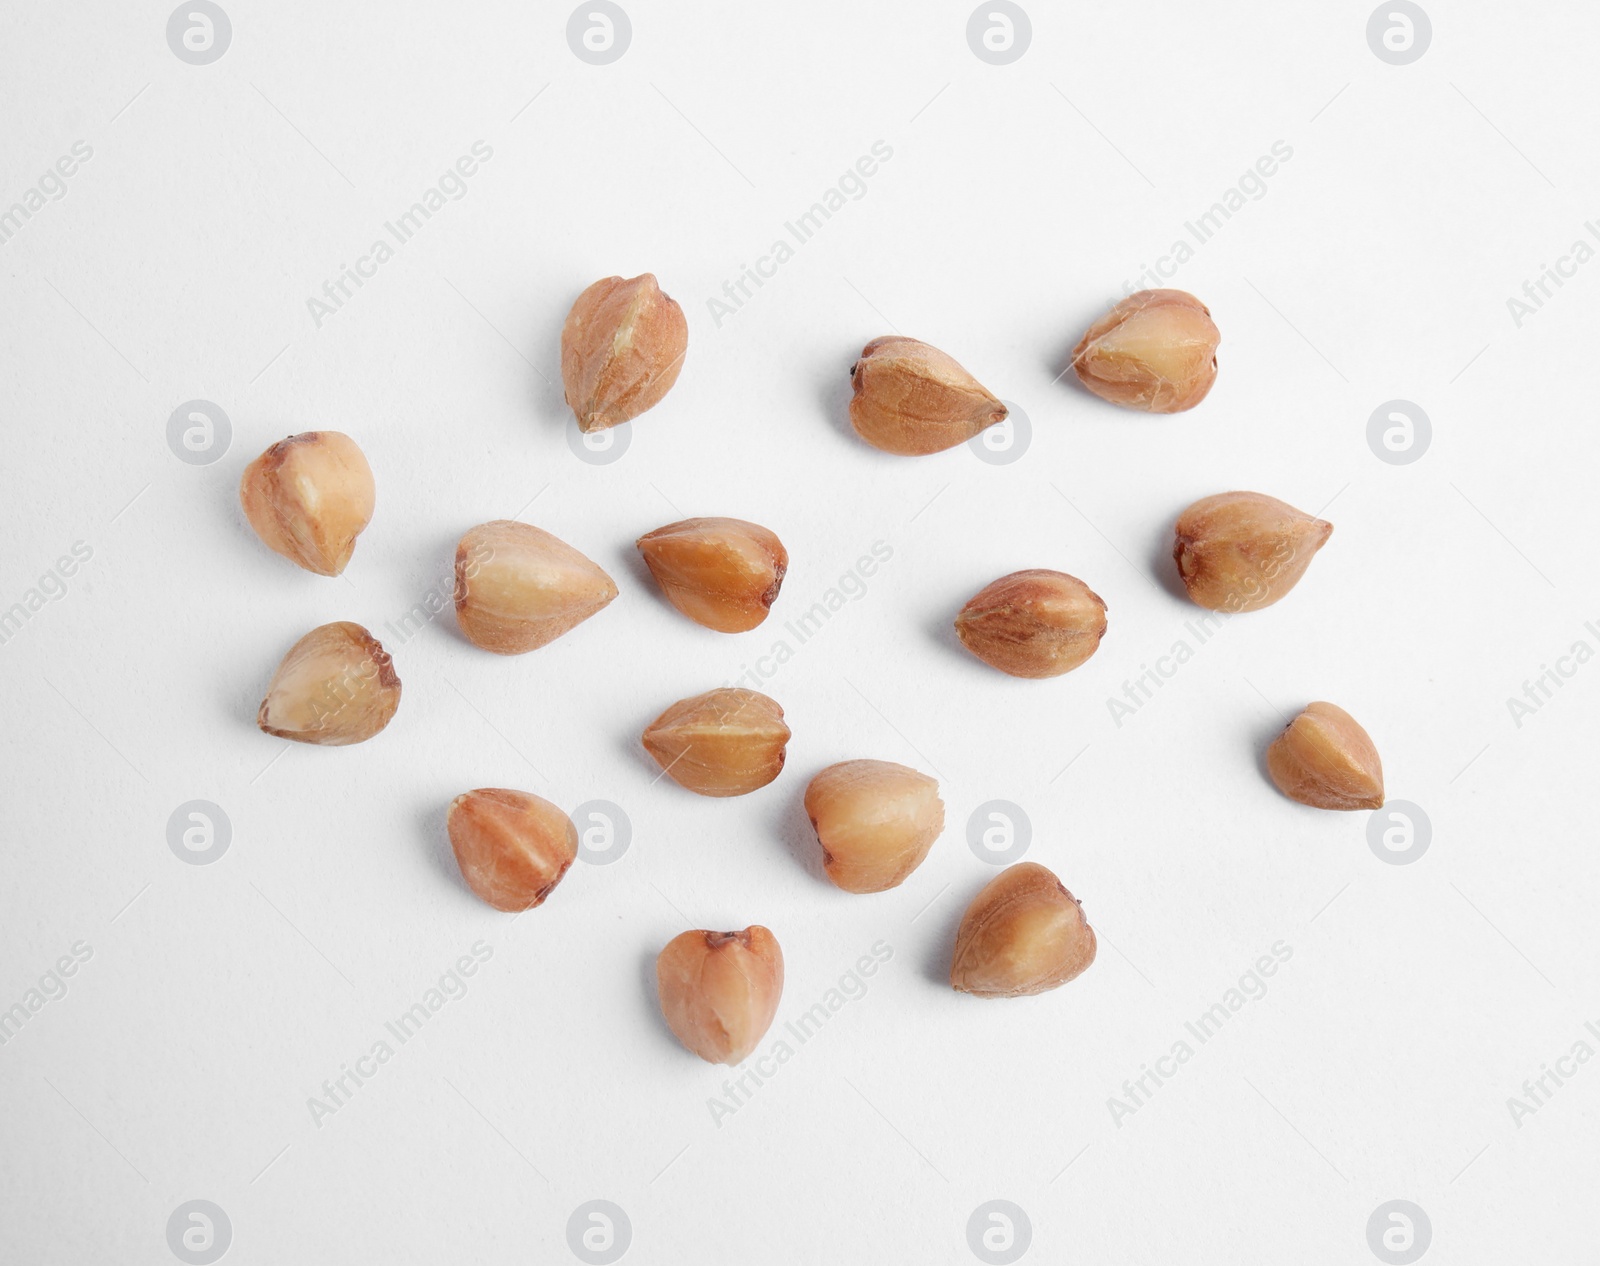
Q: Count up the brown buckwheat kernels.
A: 15